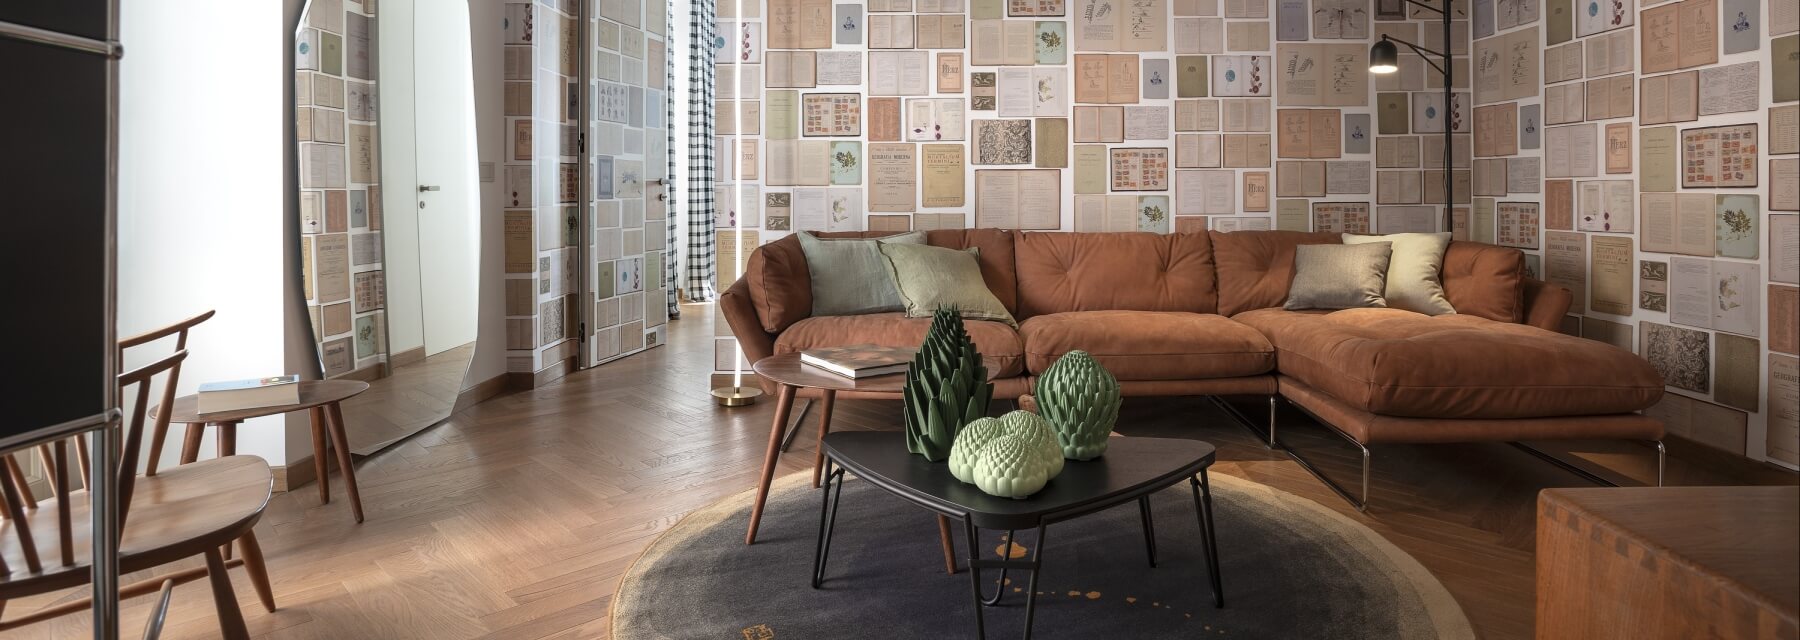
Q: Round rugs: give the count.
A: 1